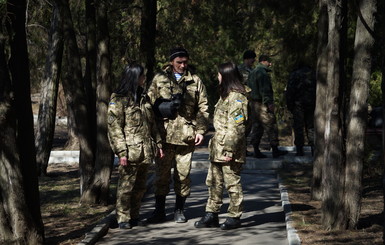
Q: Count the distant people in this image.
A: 3